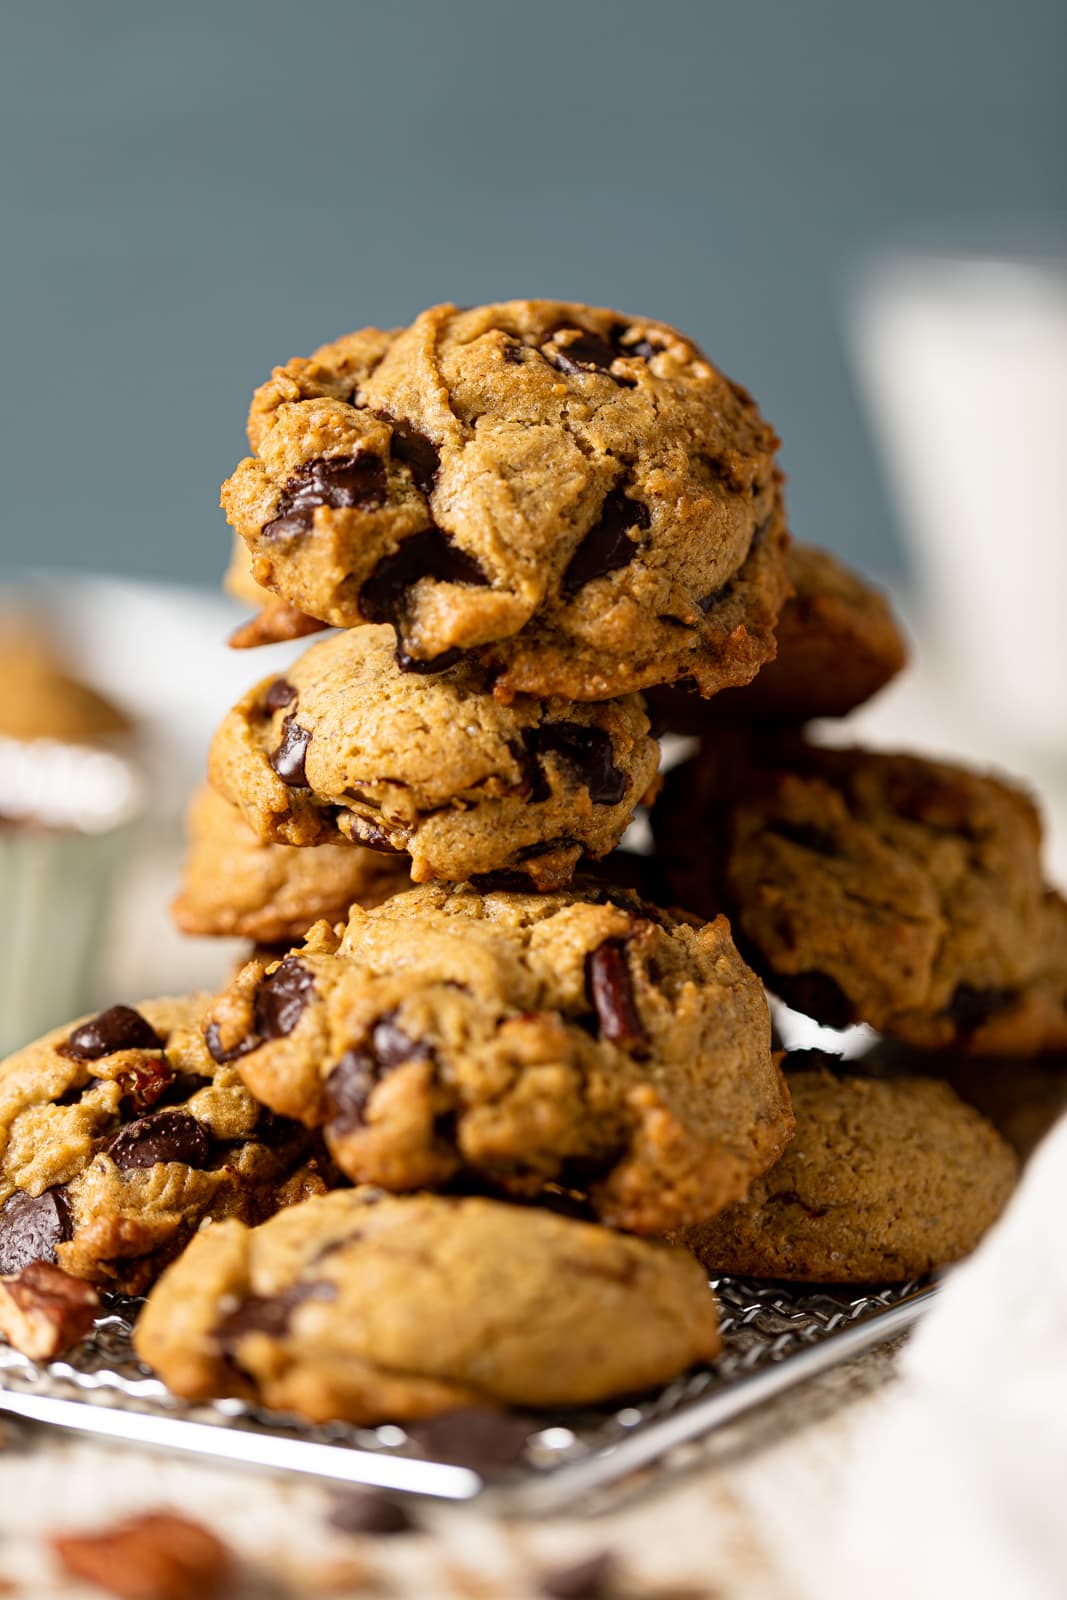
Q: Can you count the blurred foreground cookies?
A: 1